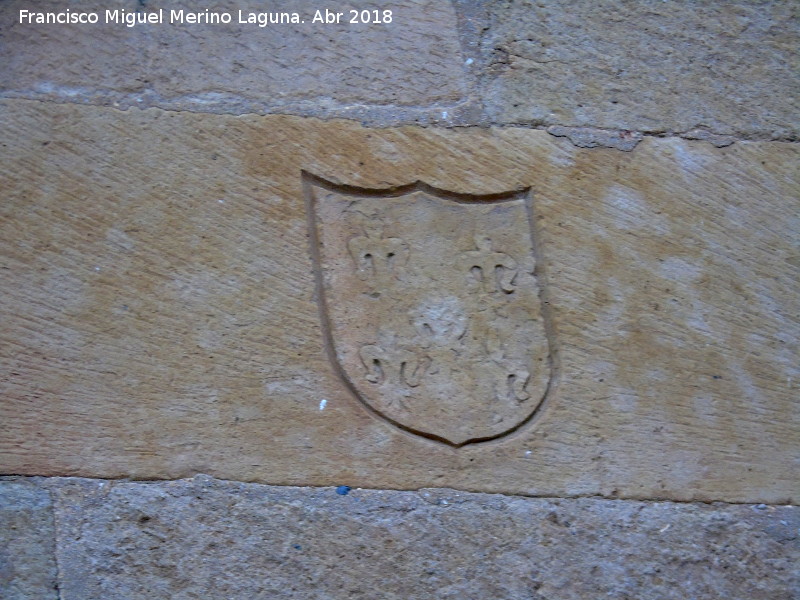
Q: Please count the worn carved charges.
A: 5